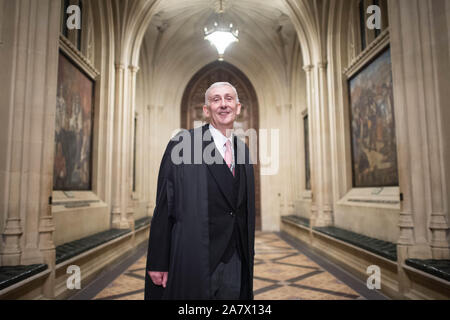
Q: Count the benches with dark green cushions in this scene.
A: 6